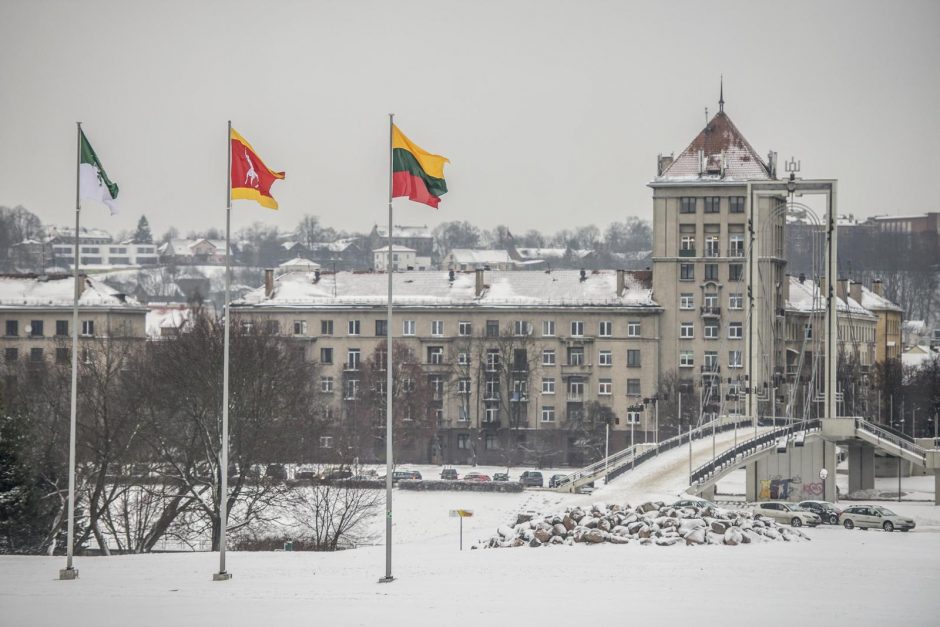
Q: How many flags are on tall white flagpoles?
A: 3